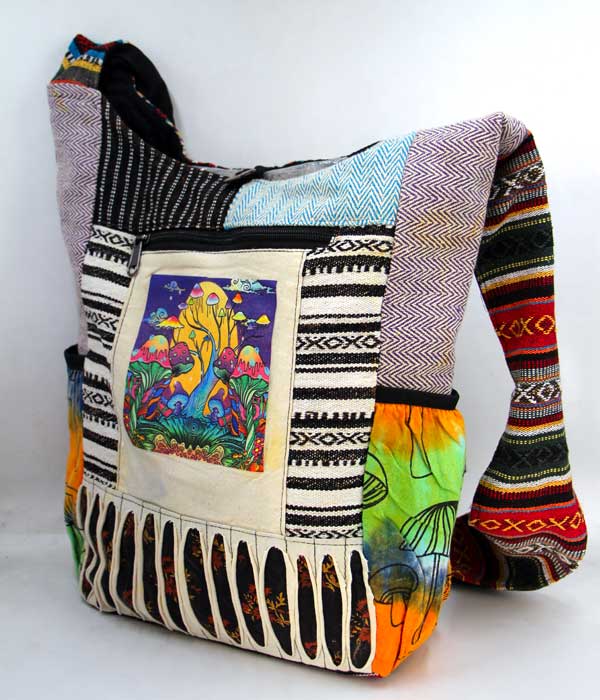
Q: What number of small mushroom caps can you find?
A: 12